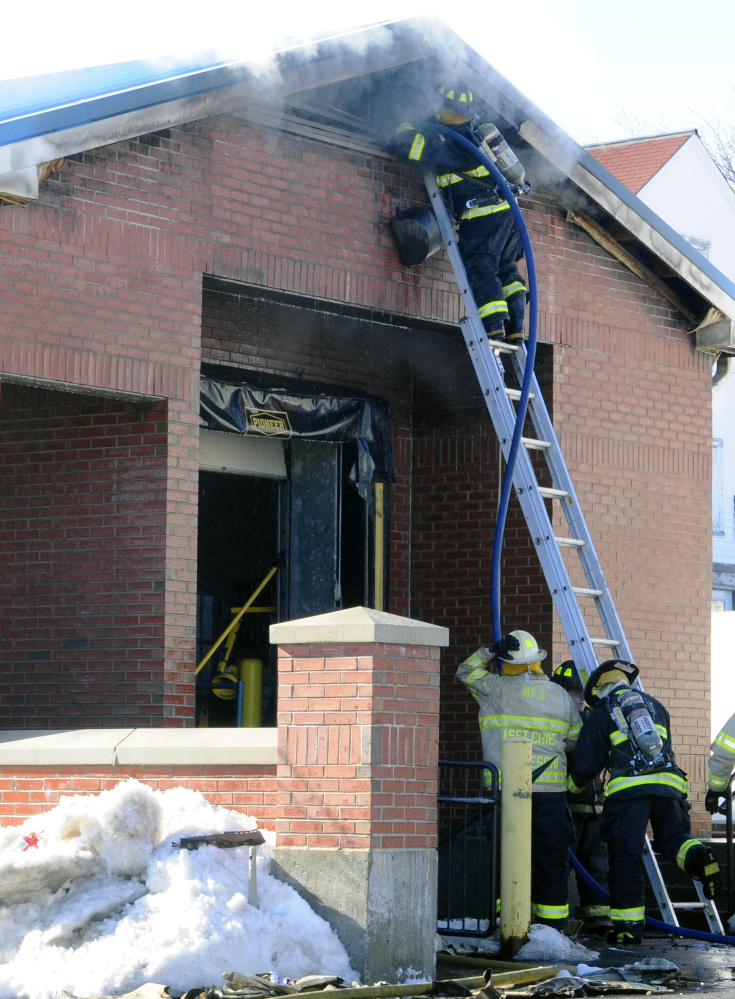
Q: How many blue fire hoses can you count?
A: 1